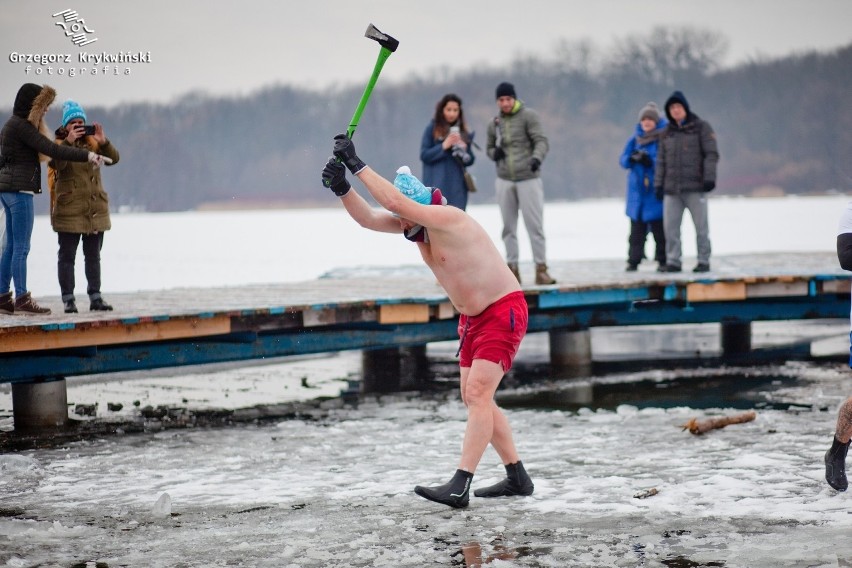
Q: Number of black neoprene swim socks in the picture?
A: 3